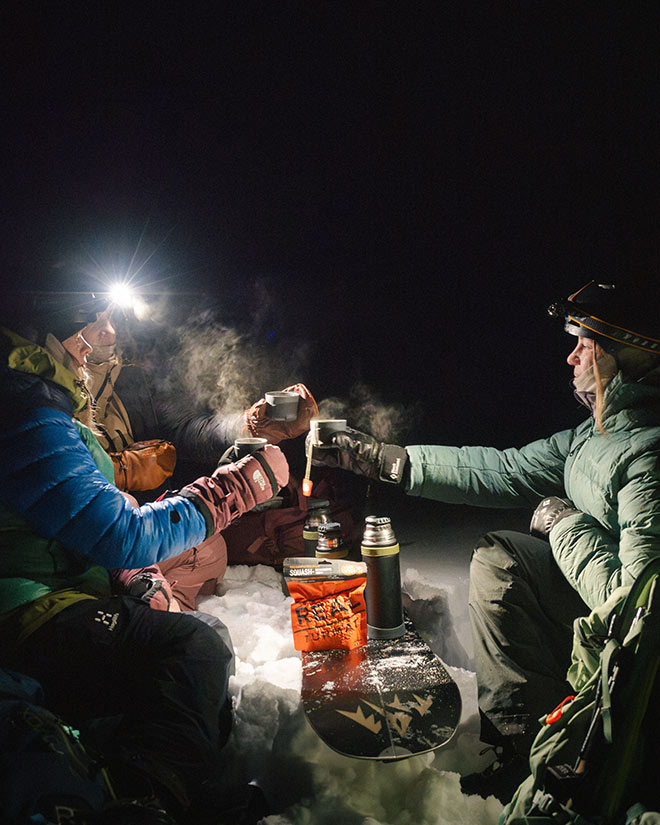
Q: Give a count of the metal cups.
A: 3